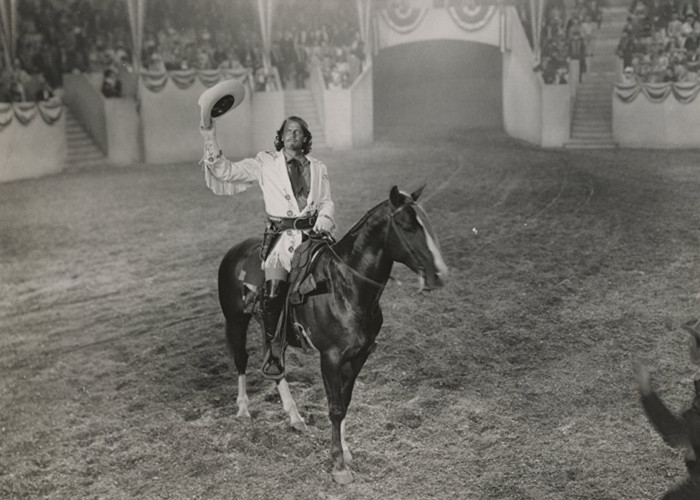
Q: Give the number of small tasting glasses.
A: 0